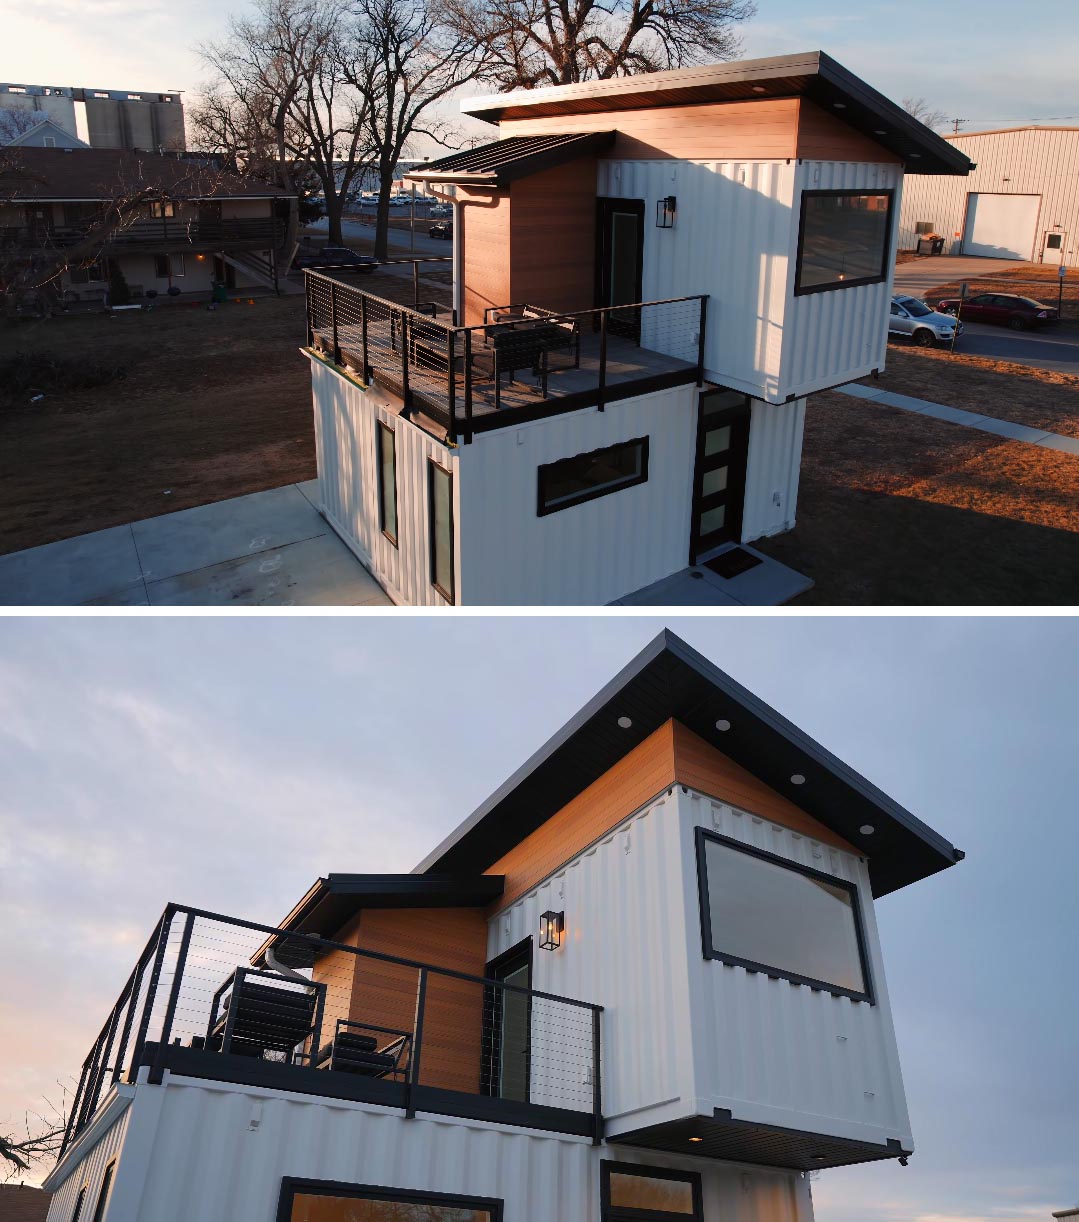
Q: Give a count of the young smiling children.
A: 0